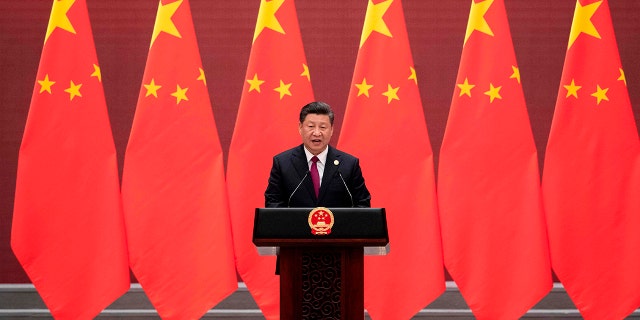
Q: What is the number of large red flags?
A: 6